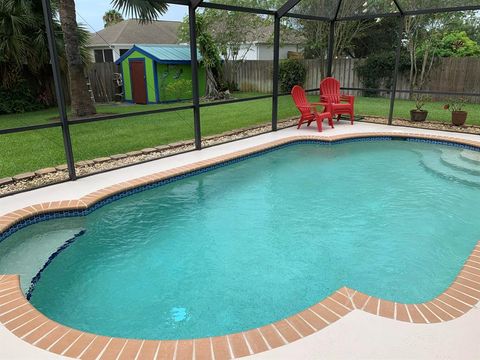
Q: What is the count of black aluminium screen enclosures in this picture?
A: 1